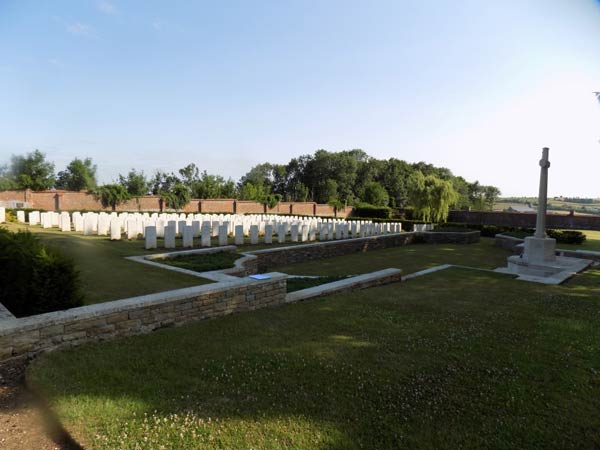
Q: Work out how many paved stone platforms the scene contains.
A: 1